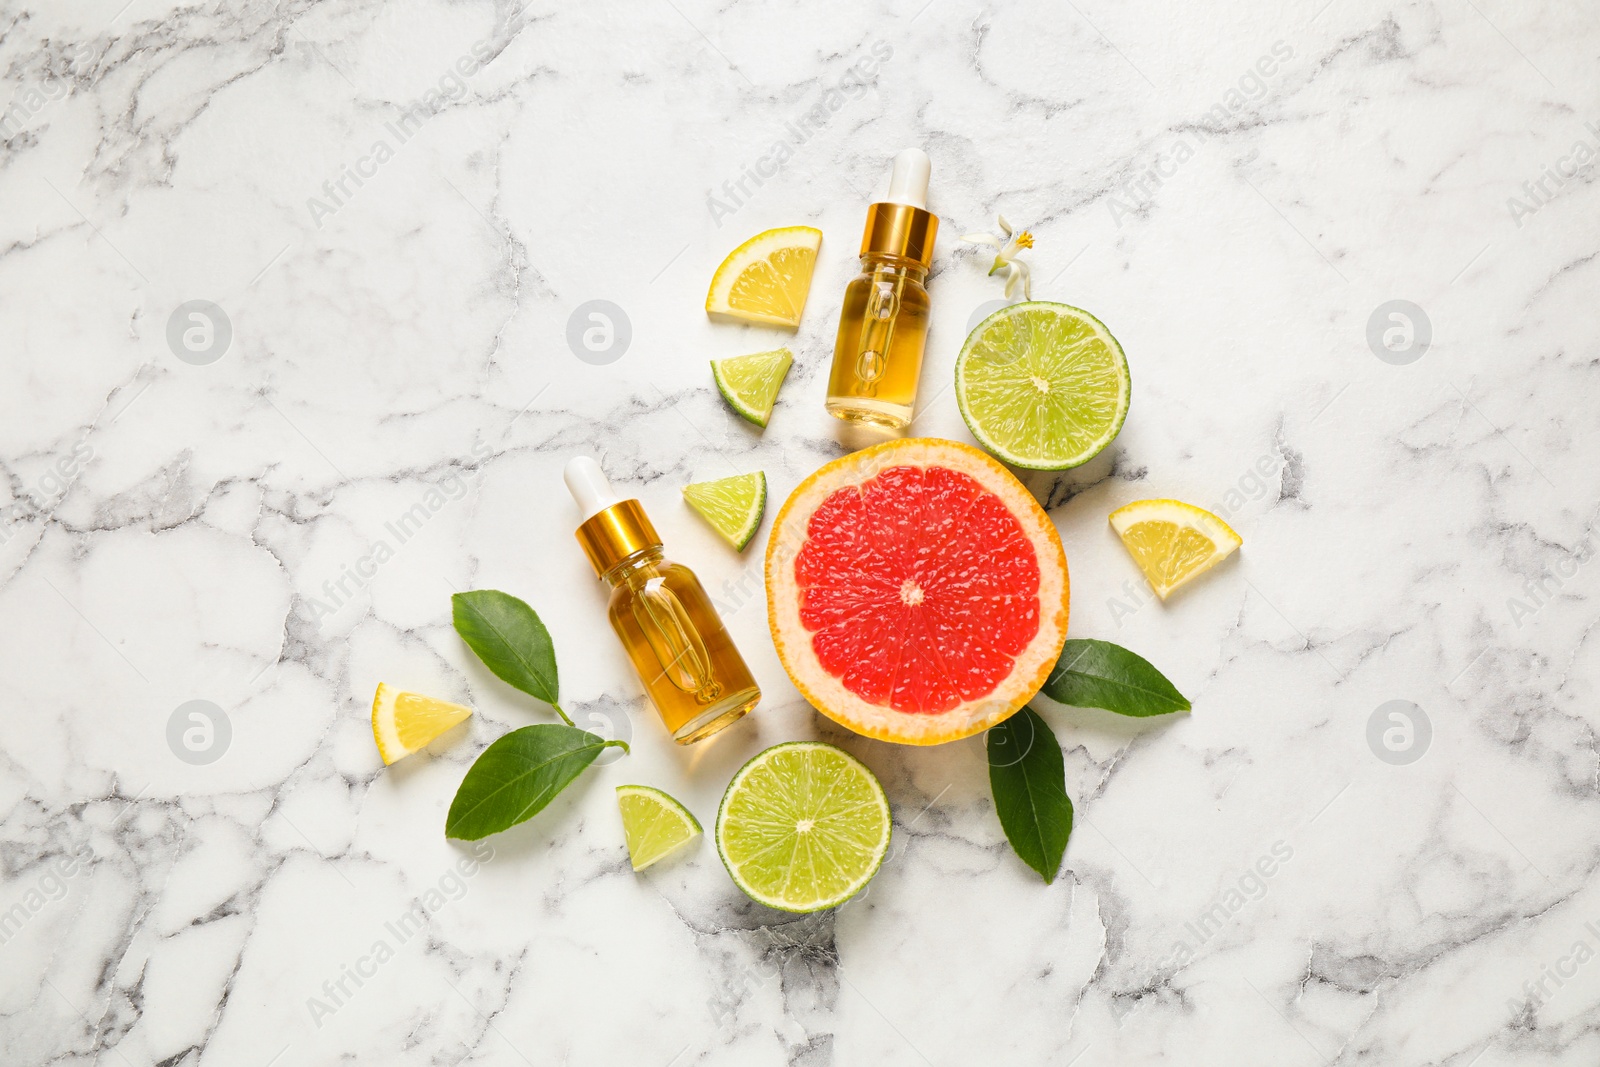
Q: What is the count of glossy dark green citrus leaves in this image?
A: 4